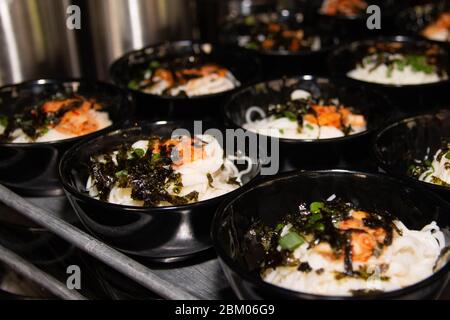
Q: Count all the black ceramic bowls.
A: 10